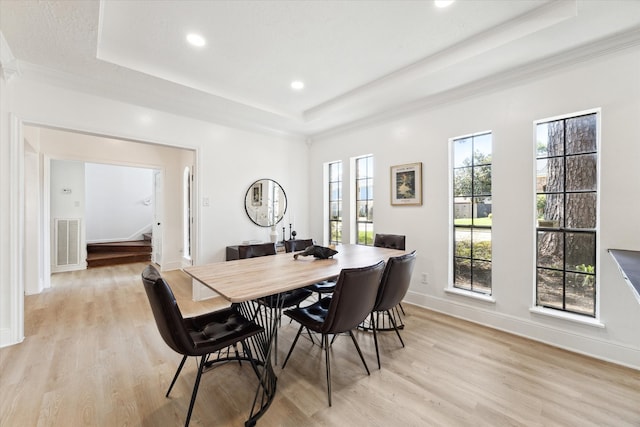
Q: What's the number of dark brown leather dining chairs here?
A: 6